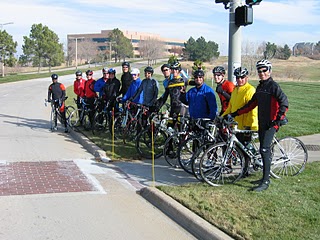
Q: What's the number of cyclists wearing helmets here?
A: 14